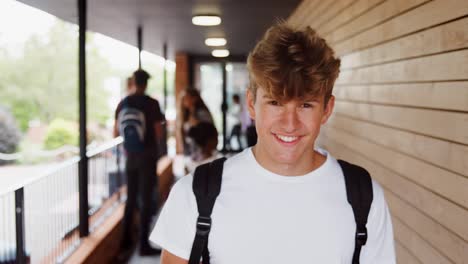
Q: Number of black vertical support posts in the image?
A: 3